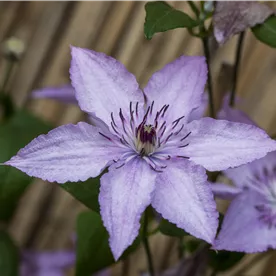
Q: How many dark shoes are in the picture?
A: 0